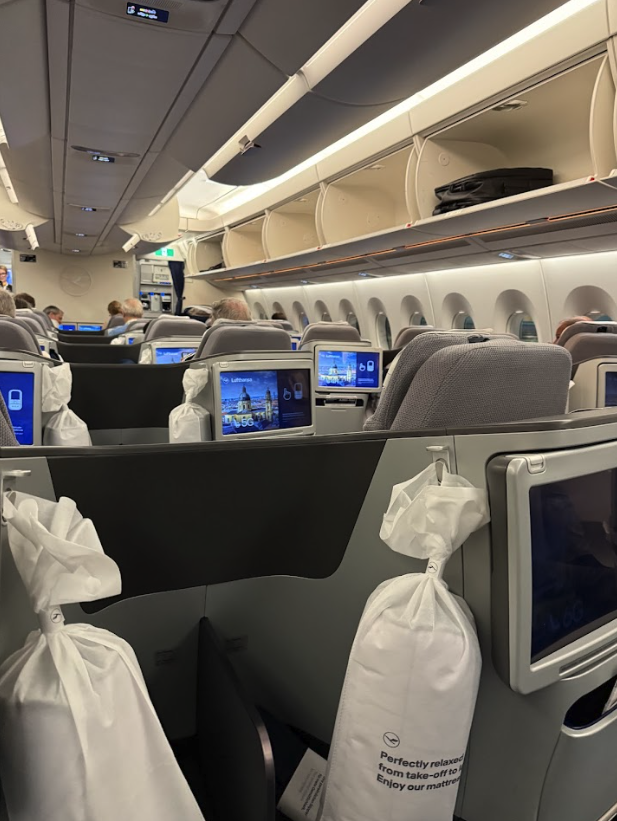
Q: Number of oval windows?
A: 10